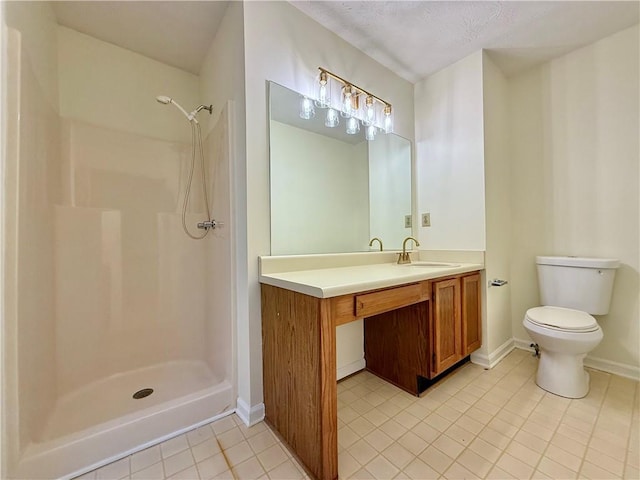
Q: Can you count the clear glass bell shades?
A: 4